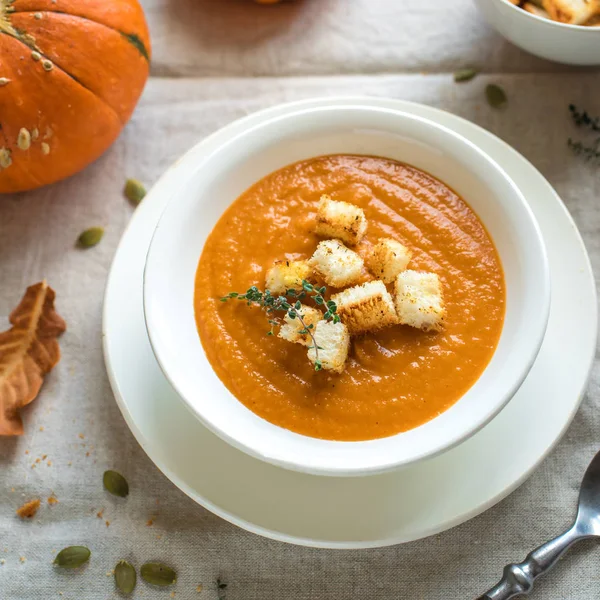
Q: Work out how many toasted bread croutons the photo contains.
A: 8